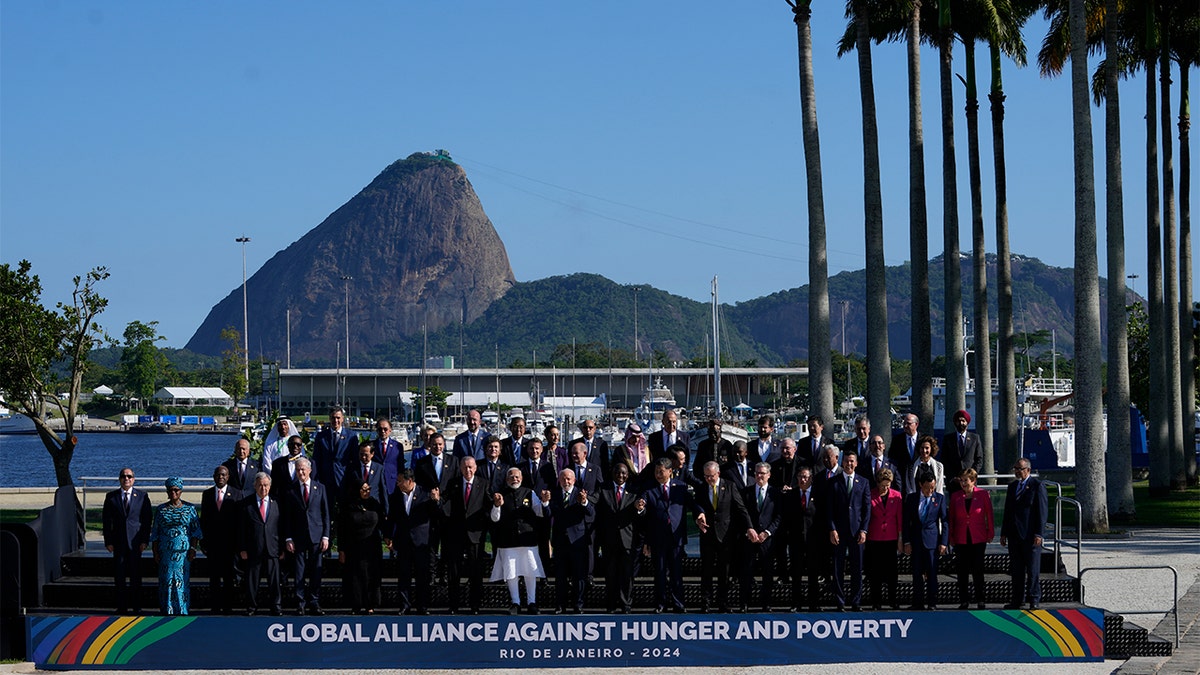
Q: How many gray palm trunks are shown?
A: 11